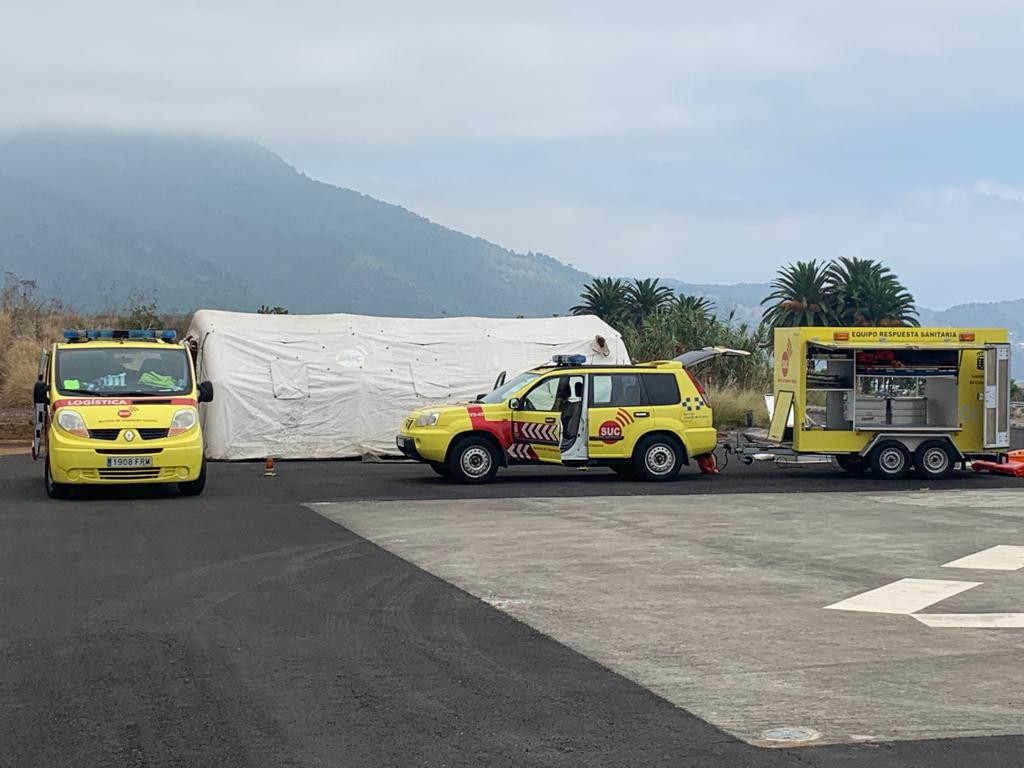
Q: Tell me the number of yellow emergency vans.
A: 1